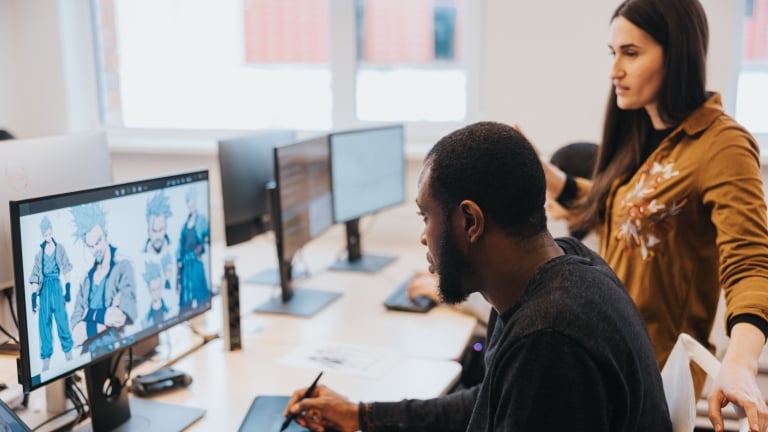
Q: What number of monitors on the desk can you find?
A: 5